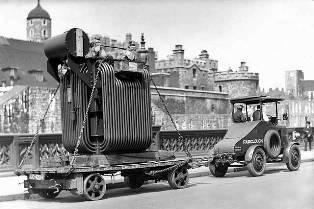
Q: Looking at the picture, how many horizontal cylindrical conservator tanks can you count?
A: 1